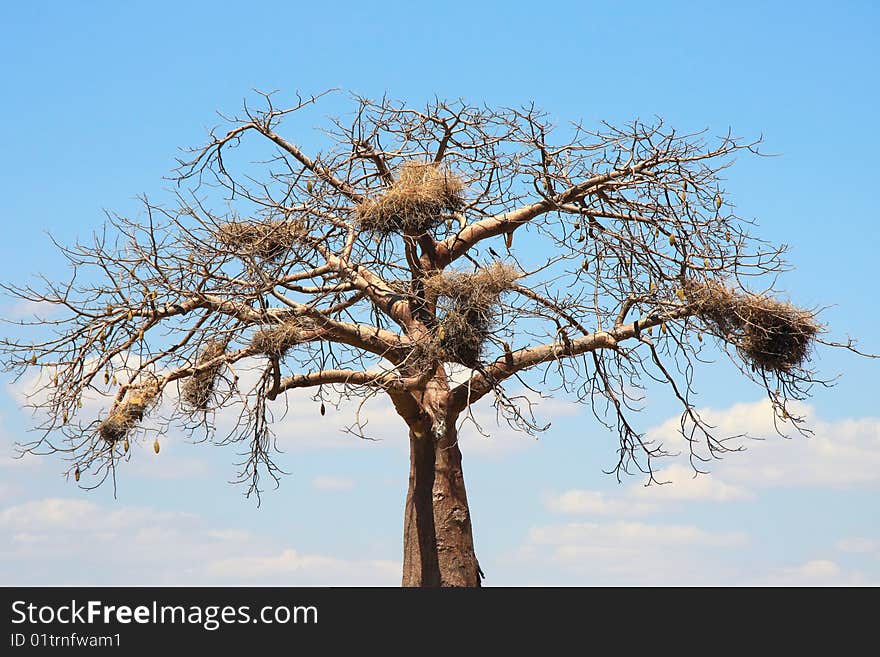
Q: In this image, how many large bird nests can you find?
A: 7